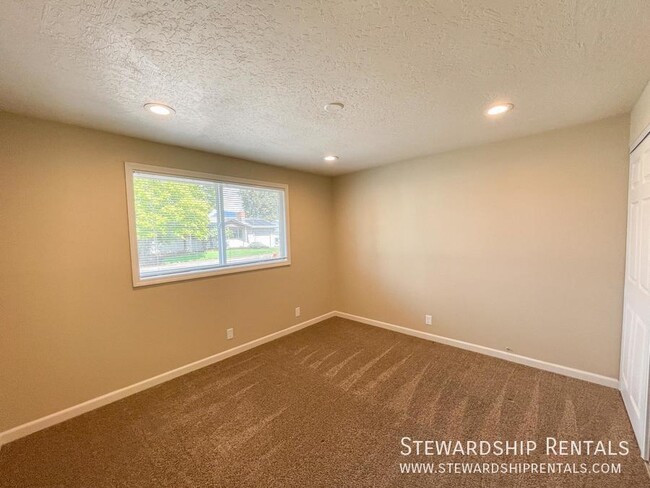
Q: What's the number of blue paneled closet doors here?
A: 0